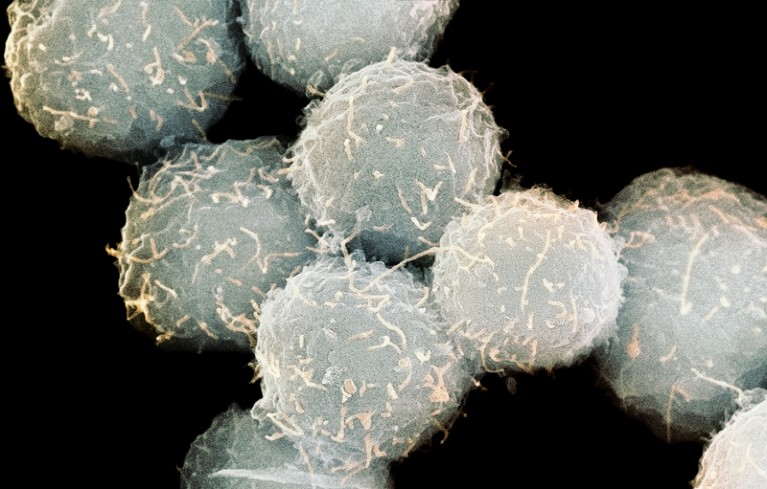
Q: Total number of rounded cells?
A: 9